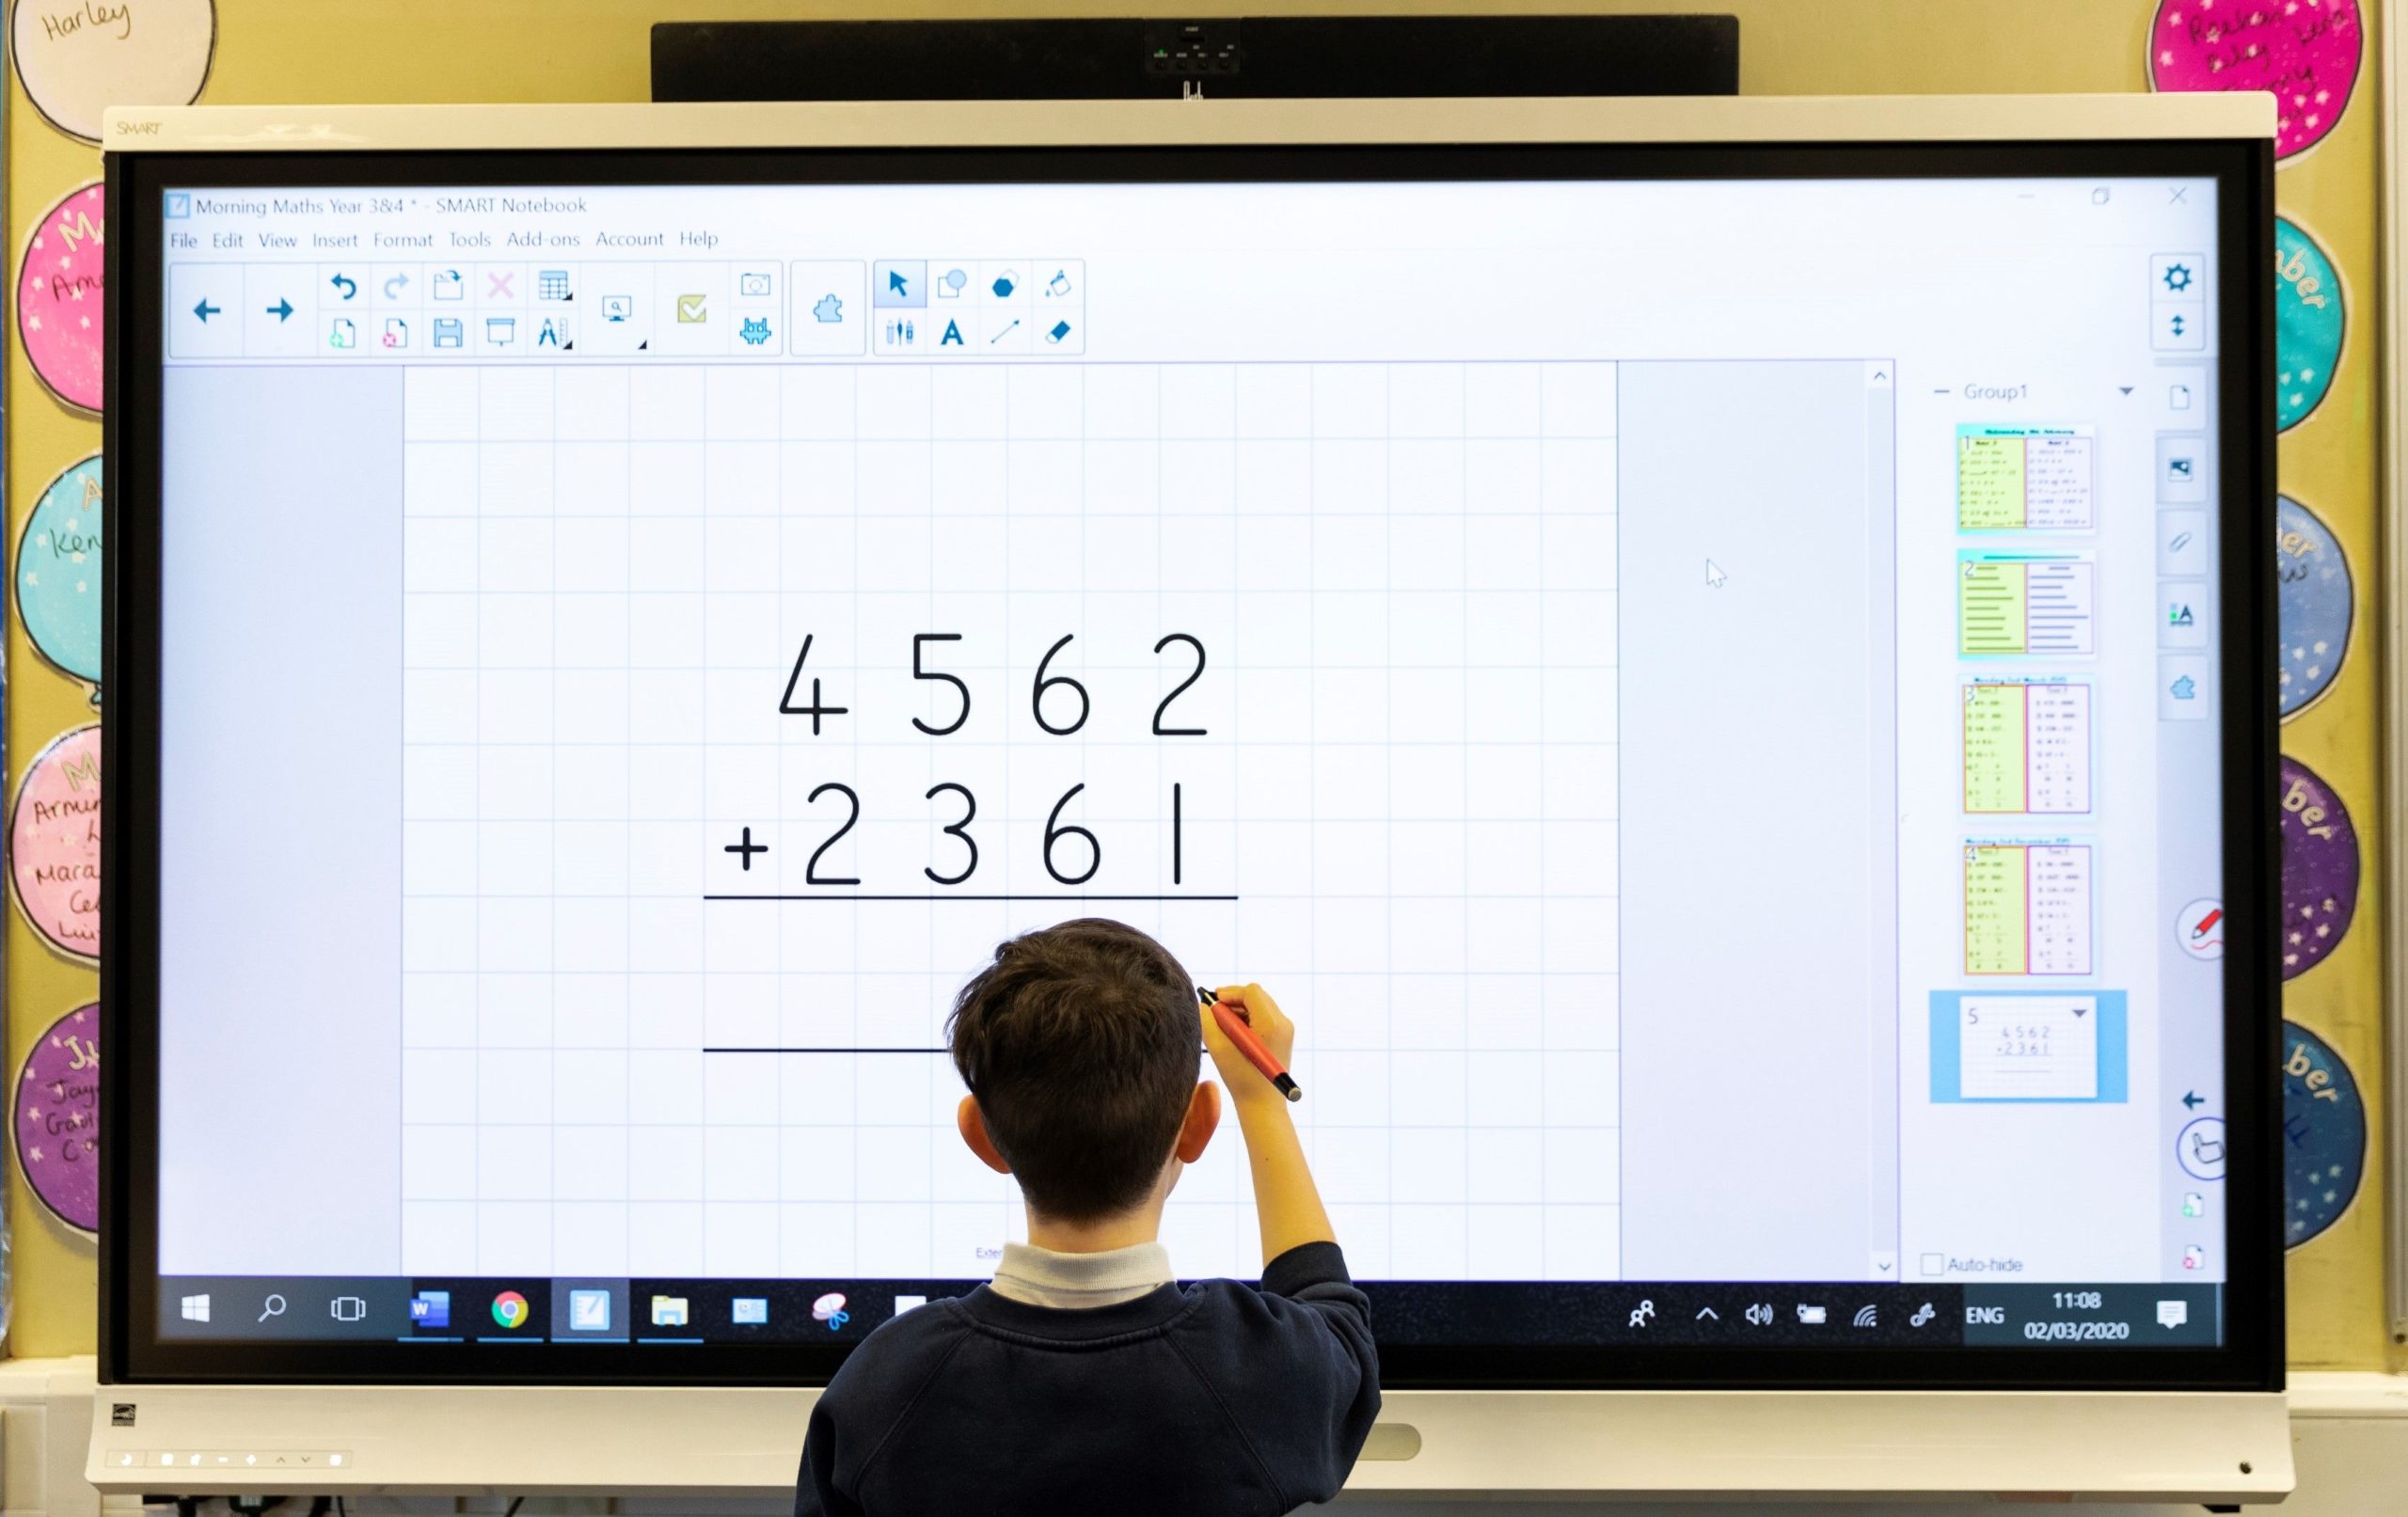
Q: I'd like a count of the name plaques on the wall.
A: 10